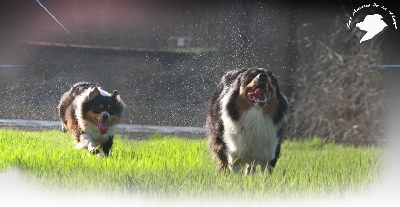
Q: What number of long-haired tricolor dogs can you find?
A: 2